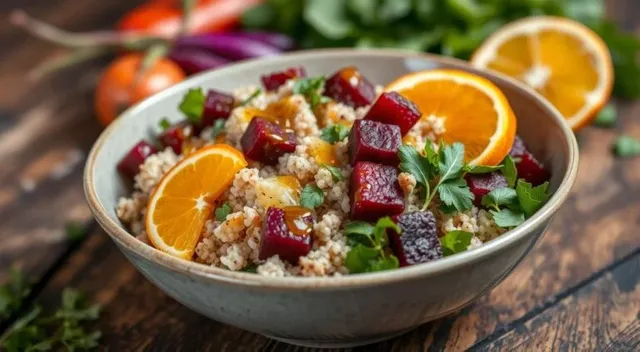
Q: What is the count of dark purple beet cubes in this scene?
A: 13